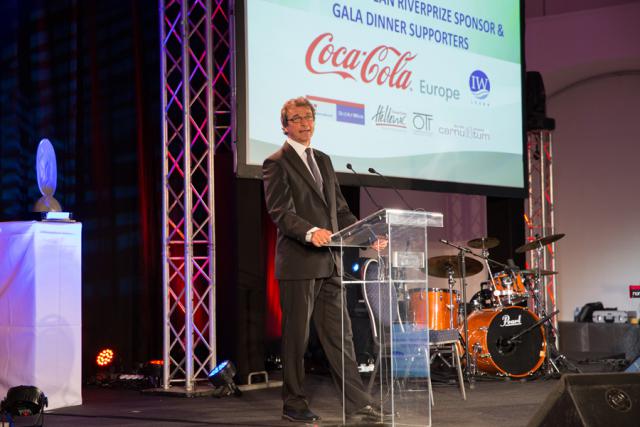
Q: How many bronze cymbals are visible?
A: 4